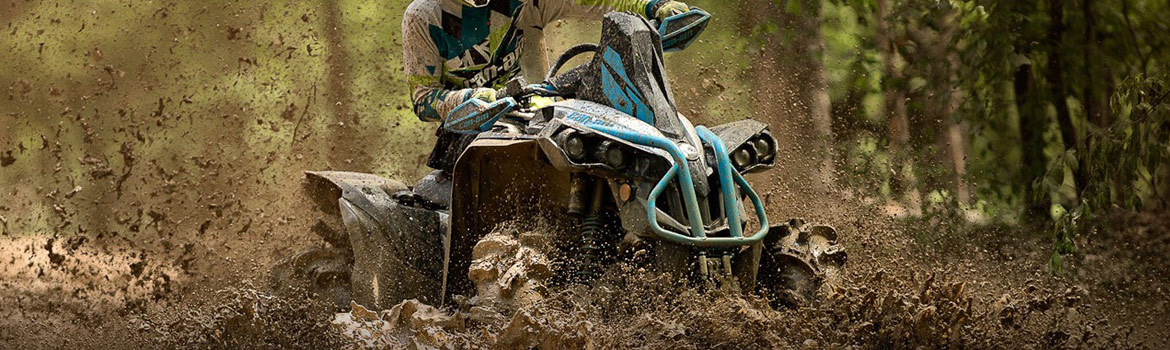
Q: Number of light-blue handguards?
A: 2